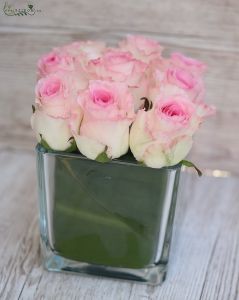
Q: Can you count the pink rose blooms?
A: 9